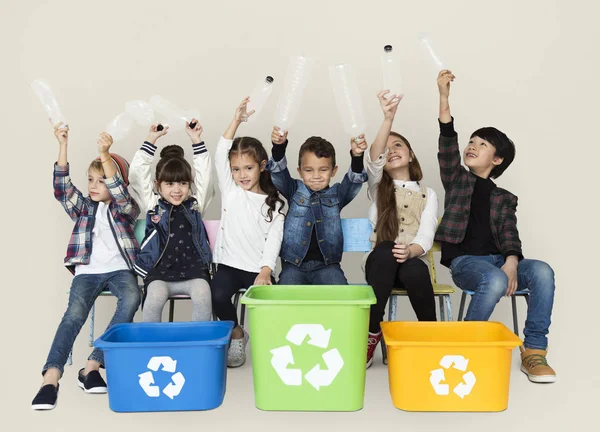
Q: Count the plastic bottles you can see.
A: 9